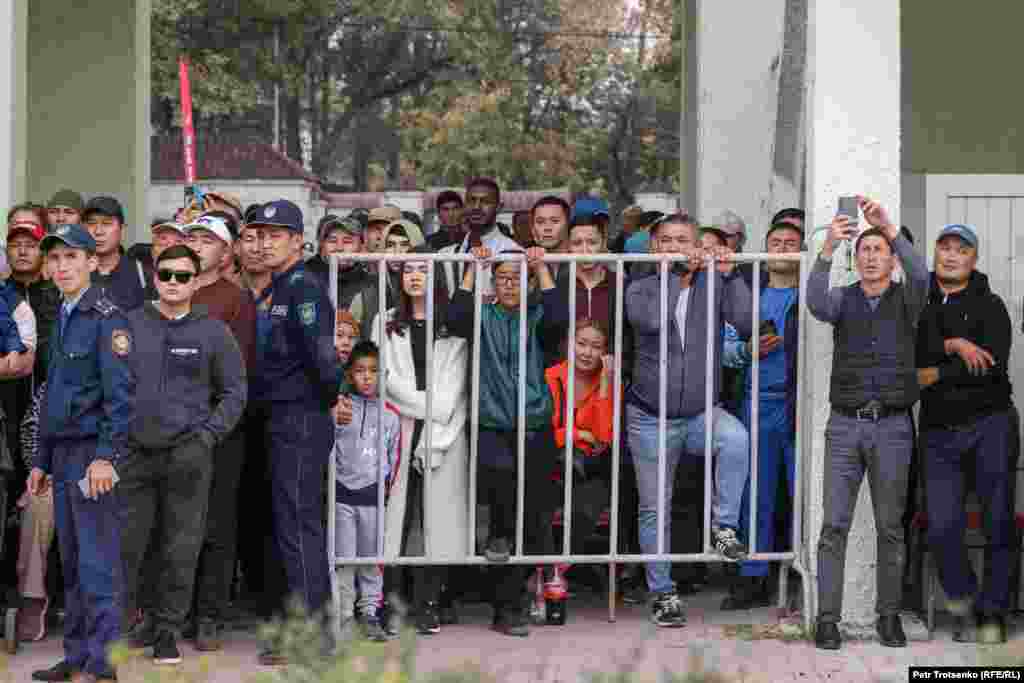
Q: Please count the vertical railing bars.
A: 11